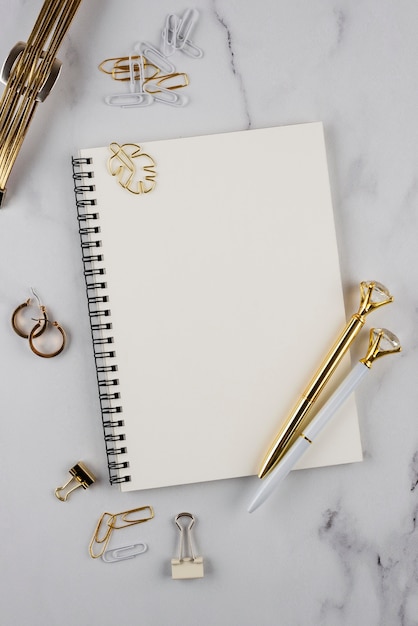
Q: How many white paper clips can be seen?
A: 8